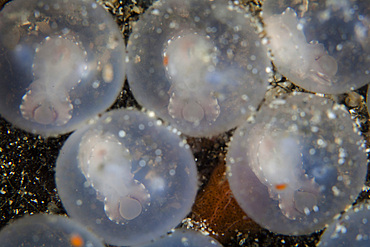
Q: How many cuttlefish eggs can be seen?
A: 8